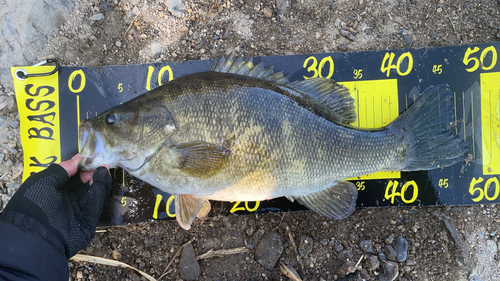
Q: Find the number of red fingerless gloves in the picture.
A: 0